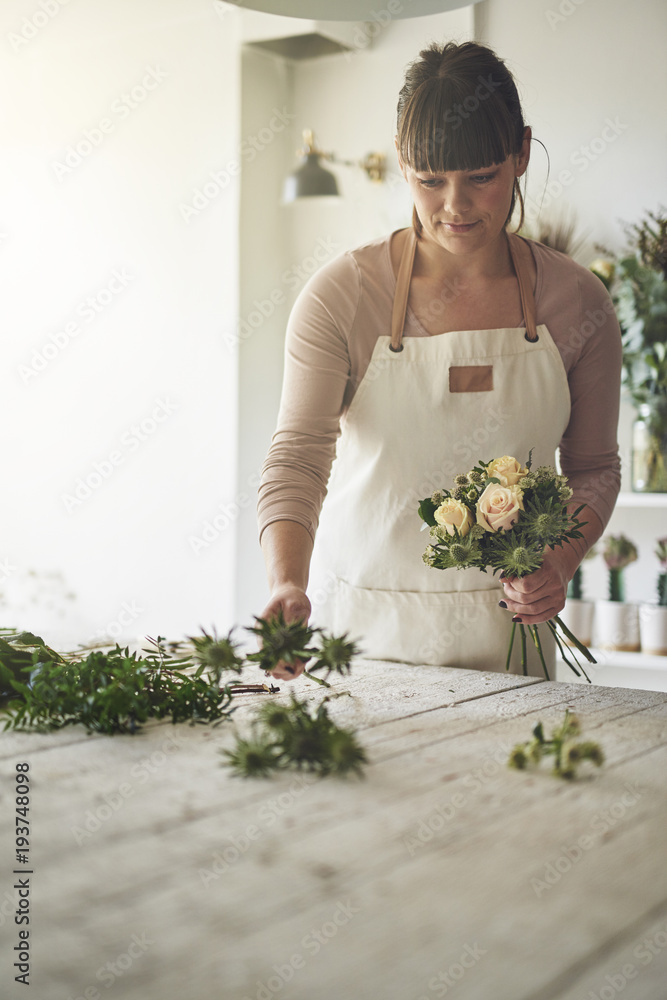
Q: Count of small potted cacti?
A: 3